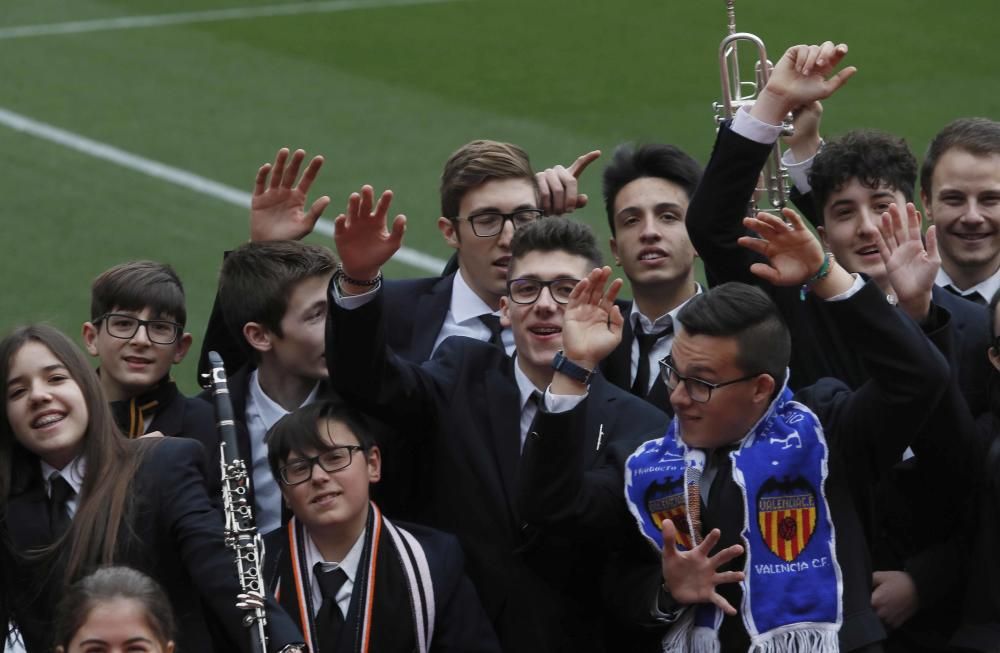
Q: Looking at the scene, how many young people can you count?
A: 11